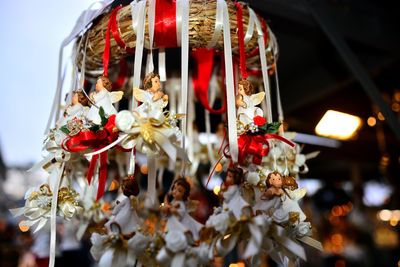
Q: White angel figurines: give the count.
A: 9